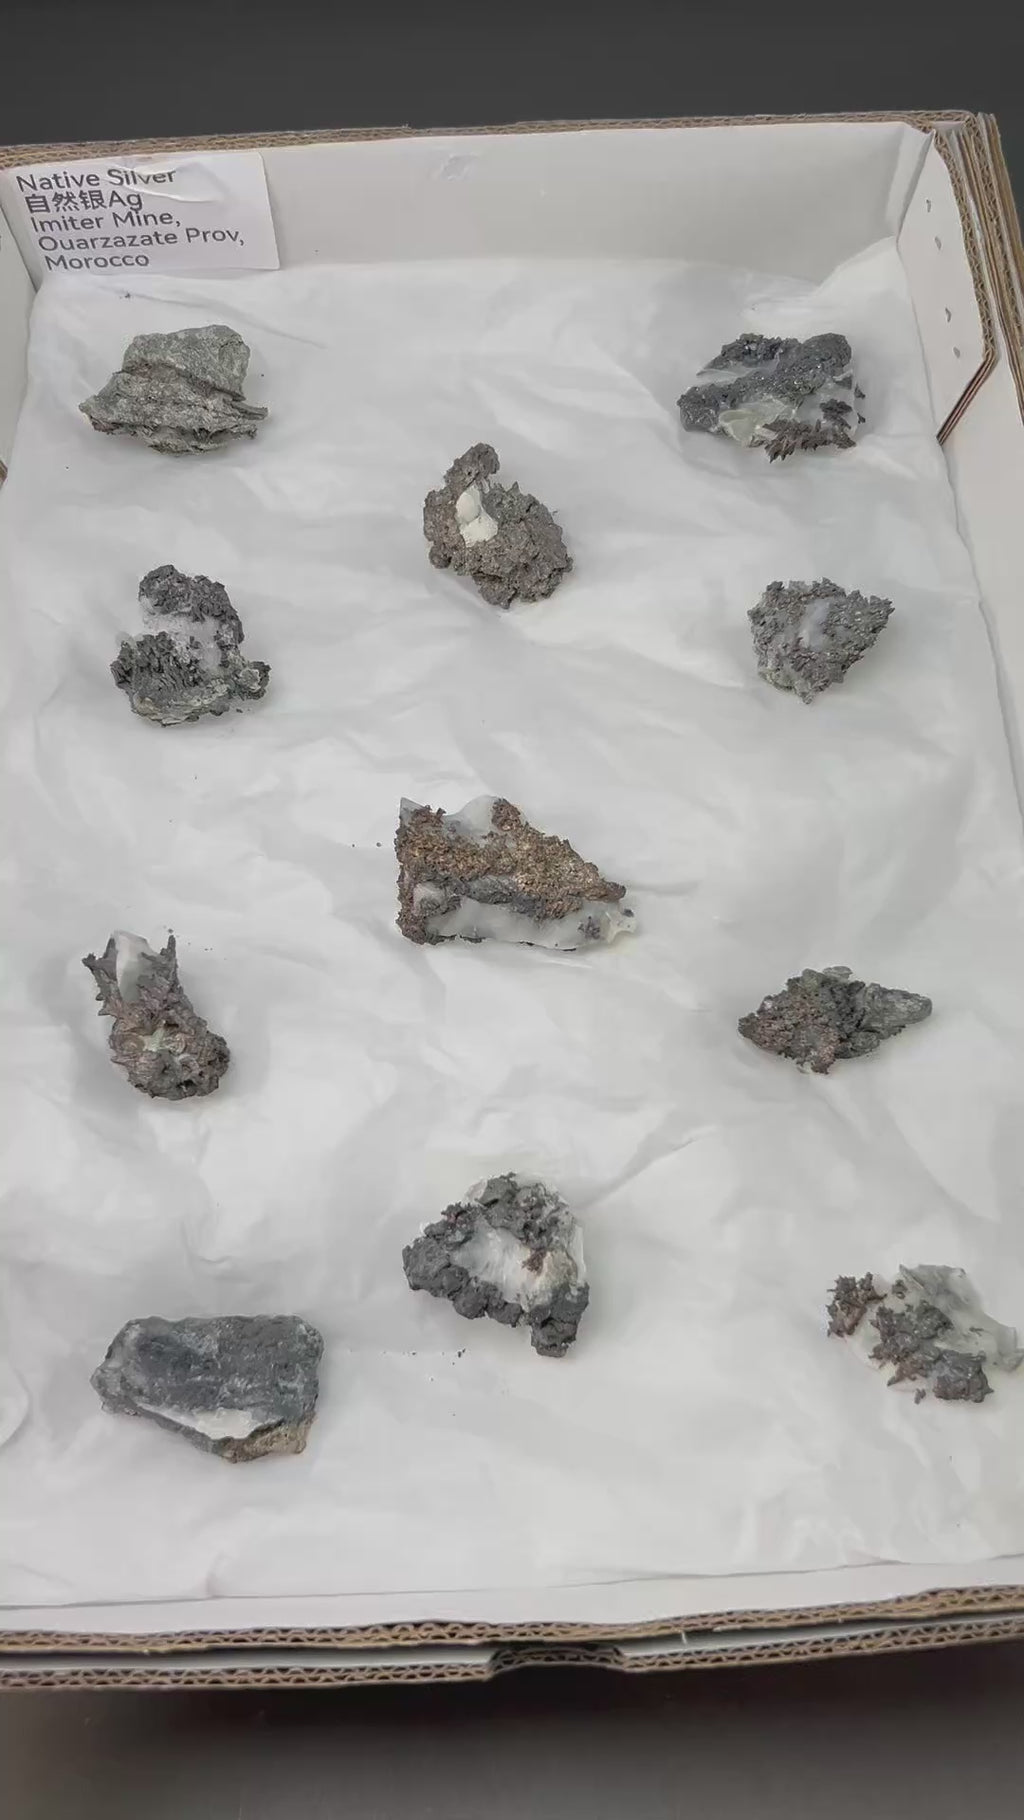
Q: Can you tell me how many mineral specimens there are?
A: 11